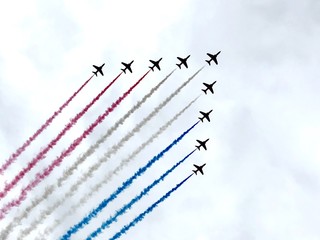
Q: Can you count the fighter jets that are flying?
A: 9